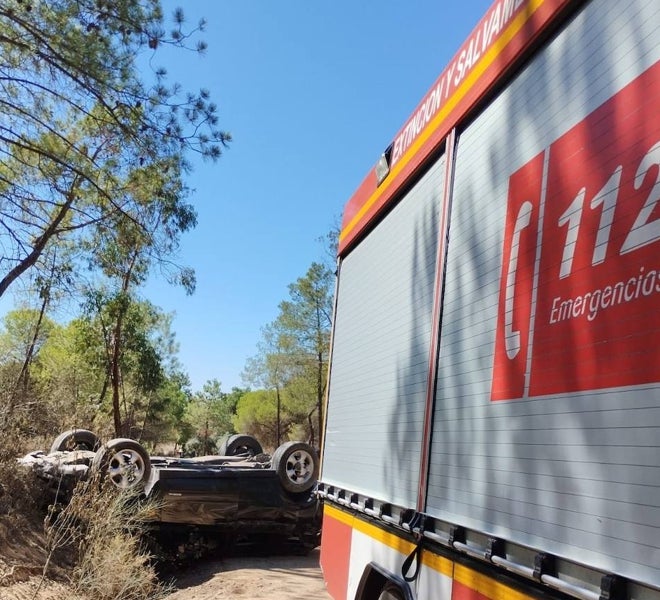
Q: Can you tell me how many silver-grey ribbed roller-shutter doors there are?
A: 2